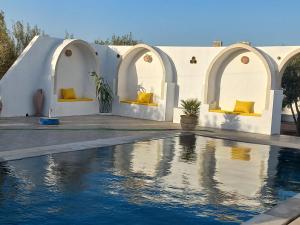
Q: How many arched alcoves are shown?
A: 3